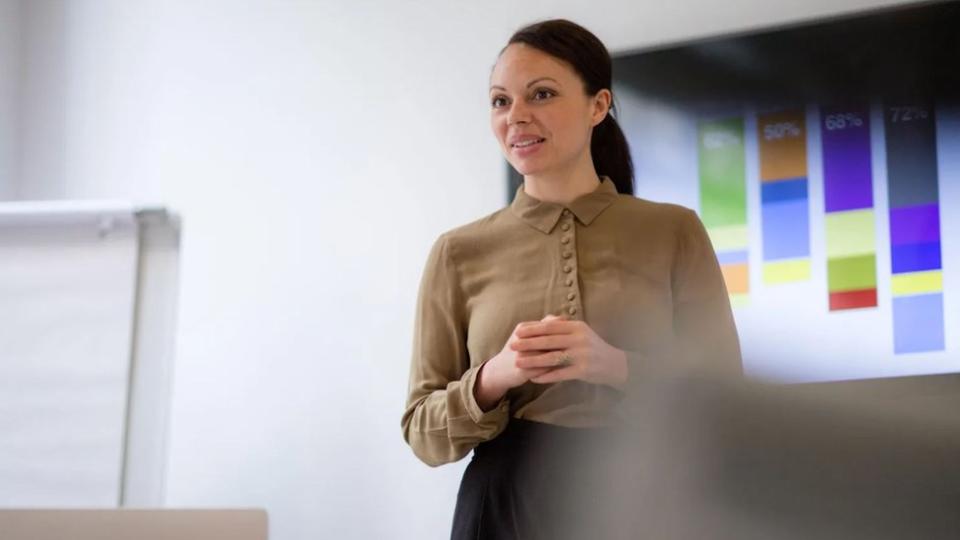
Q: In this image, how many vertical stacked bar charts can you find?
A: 4